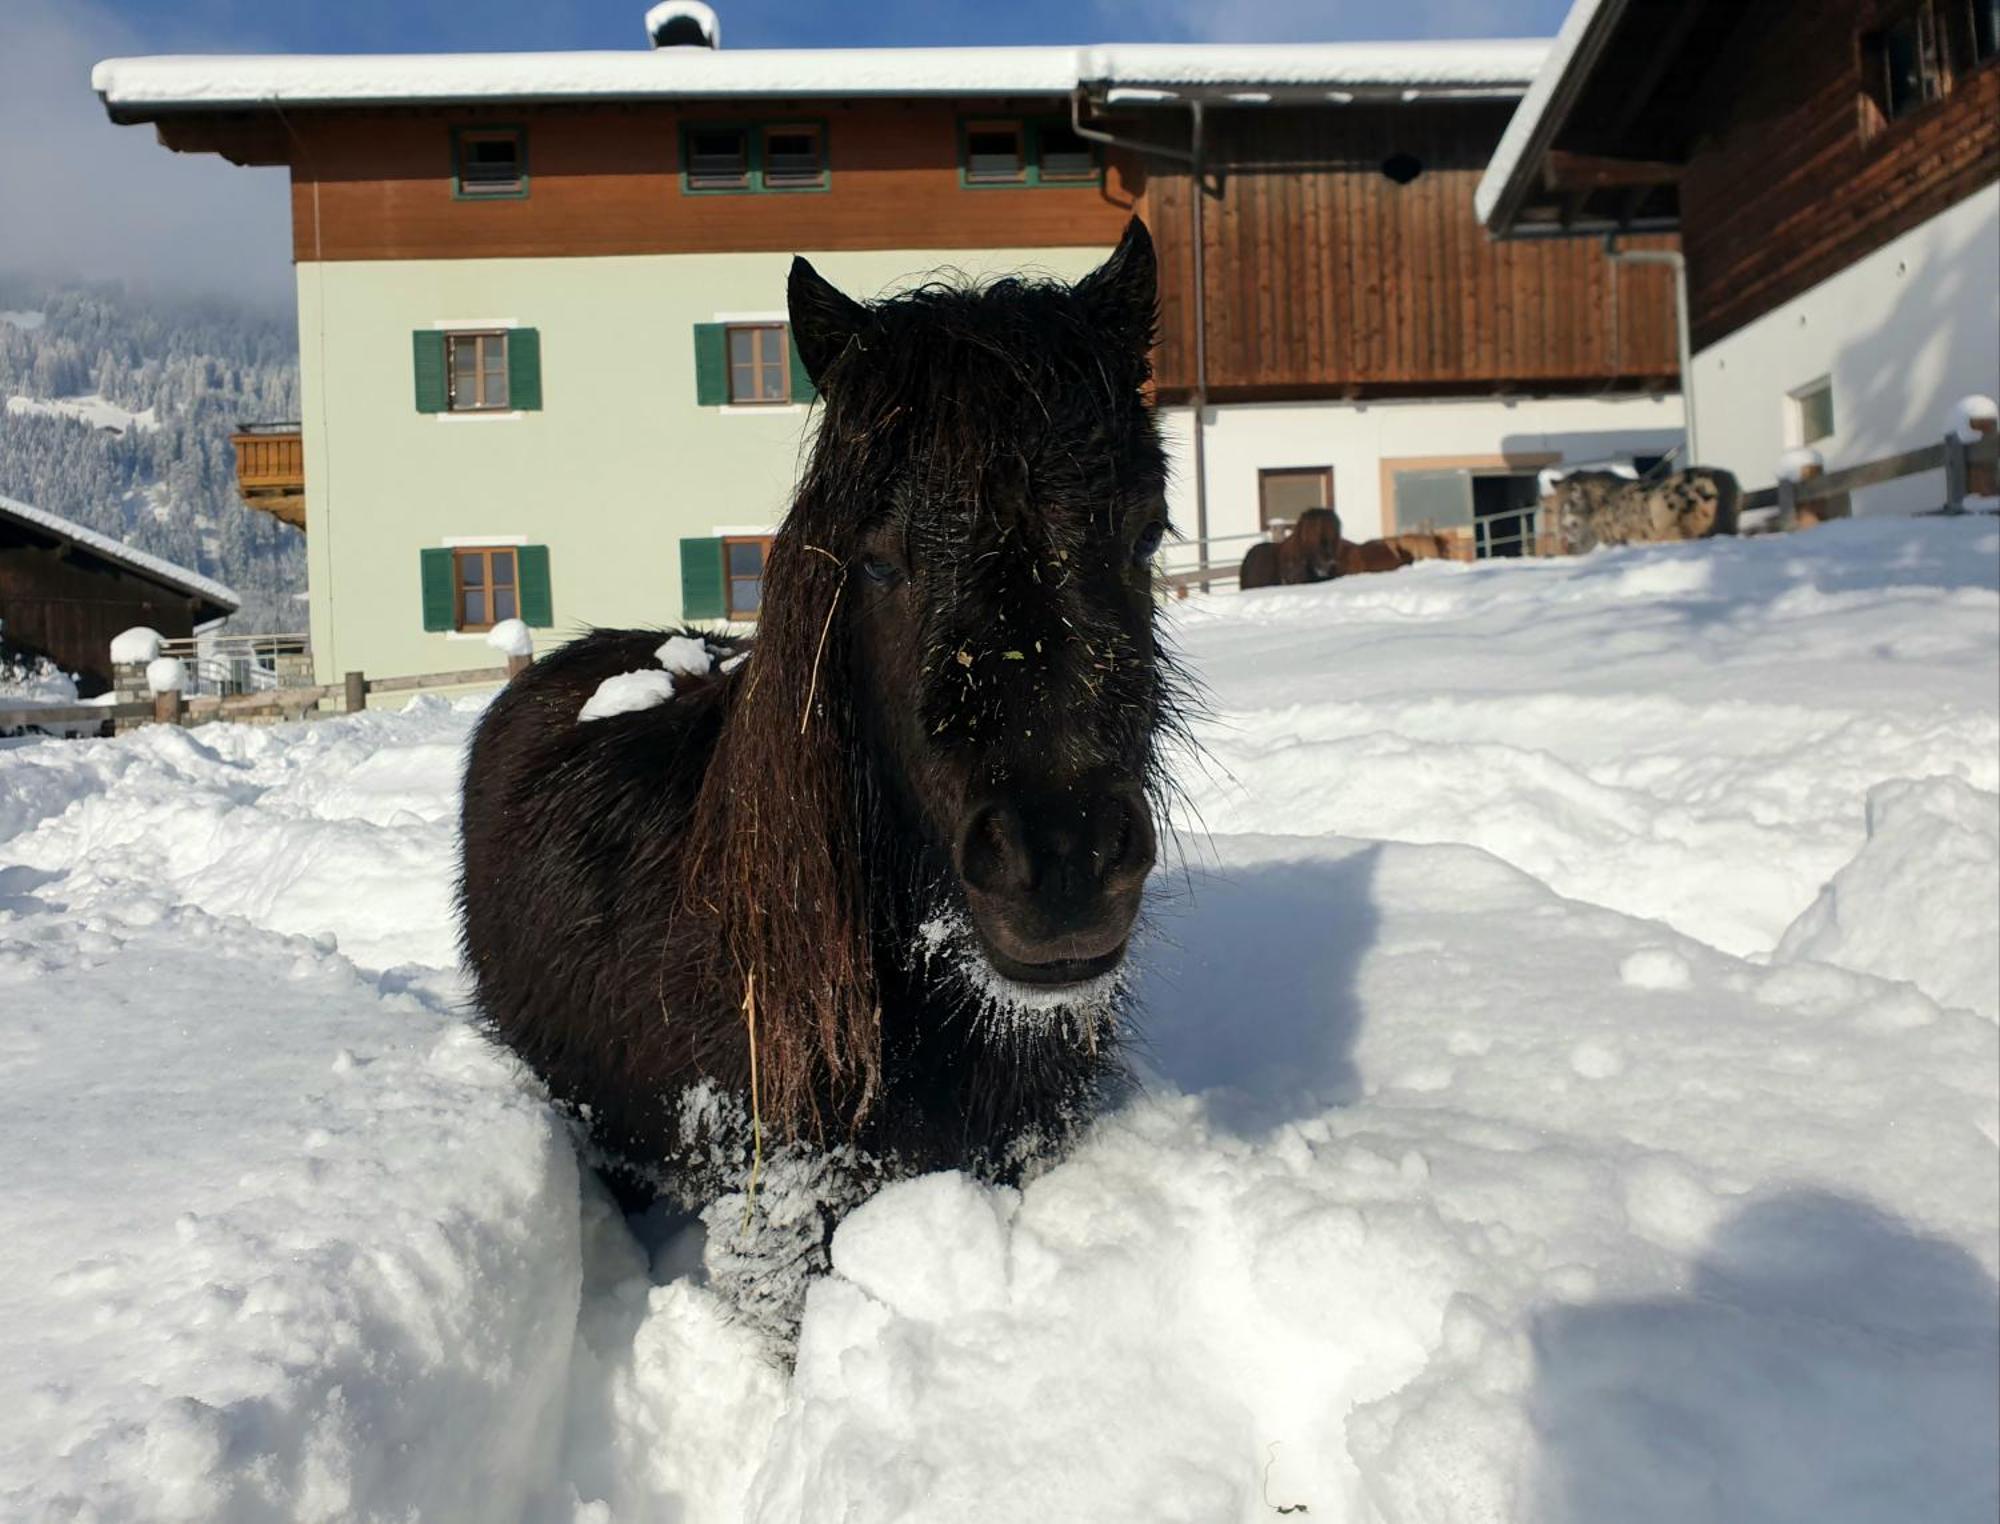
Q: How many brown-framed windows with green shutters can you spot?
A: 4